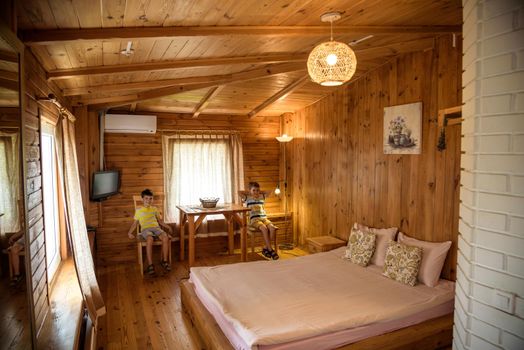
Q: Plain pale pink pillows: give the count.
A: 2